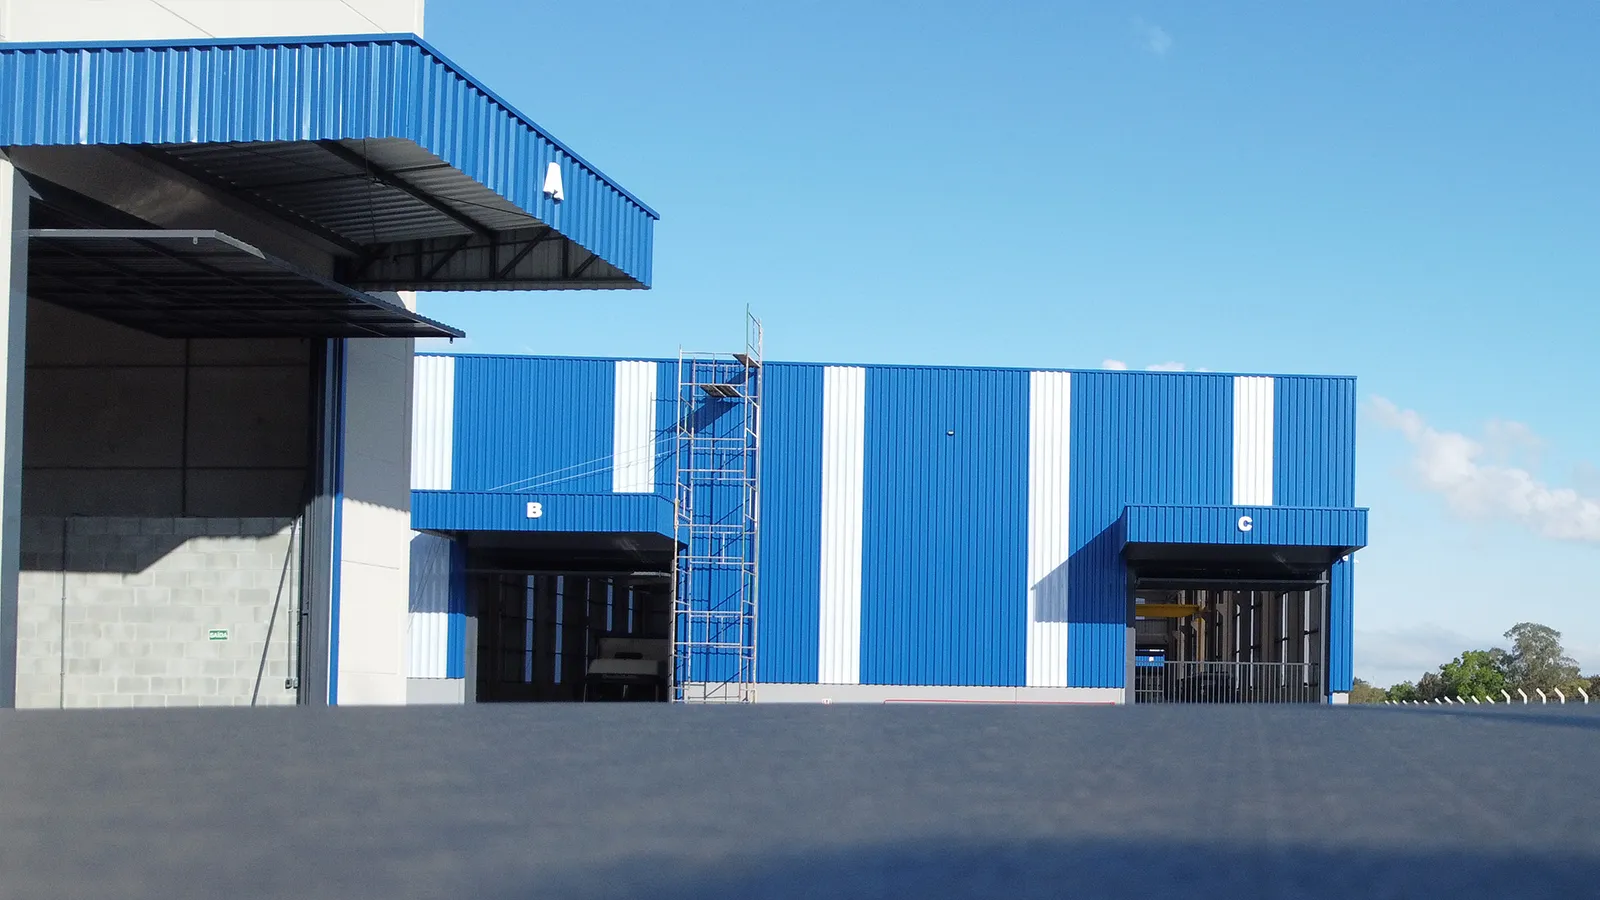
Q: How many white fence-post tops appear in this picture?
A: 15